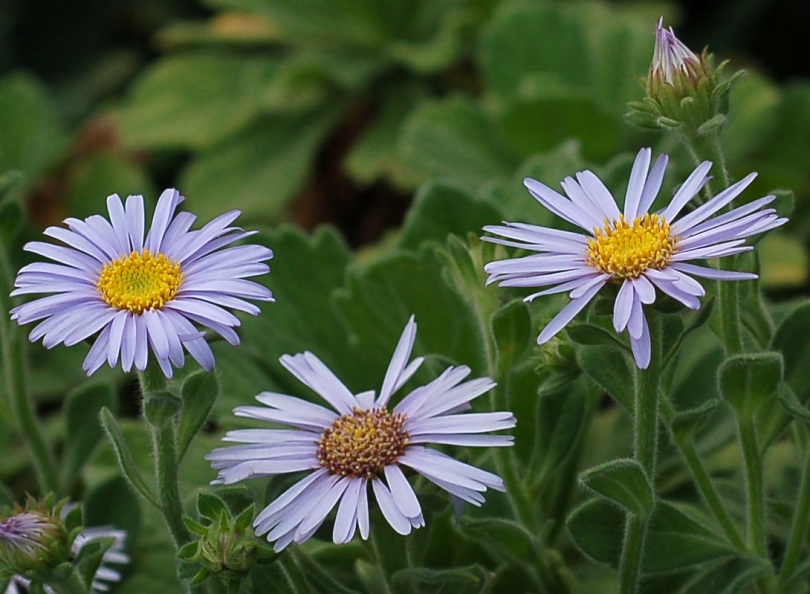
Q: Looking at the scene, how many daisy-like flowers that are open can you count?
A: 3